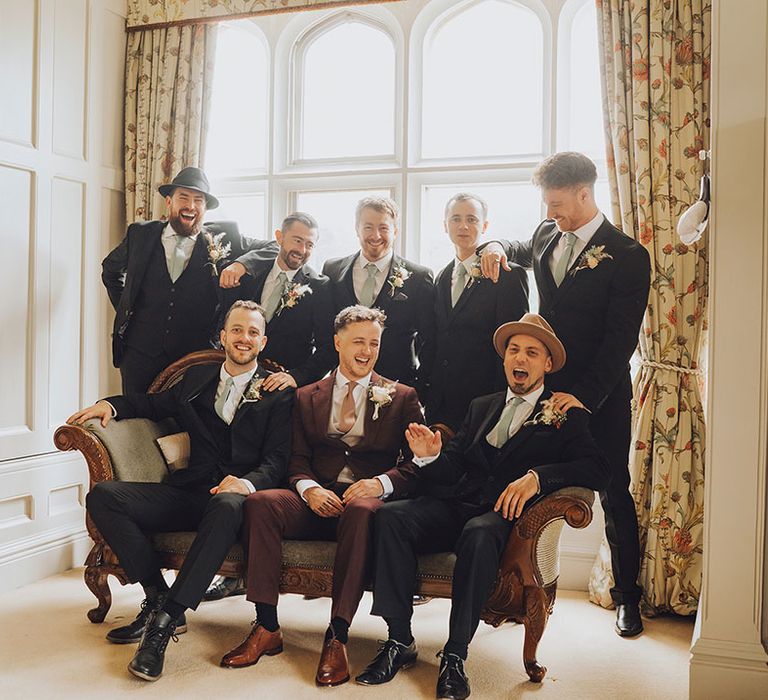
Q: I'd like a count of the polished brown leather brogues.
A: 2